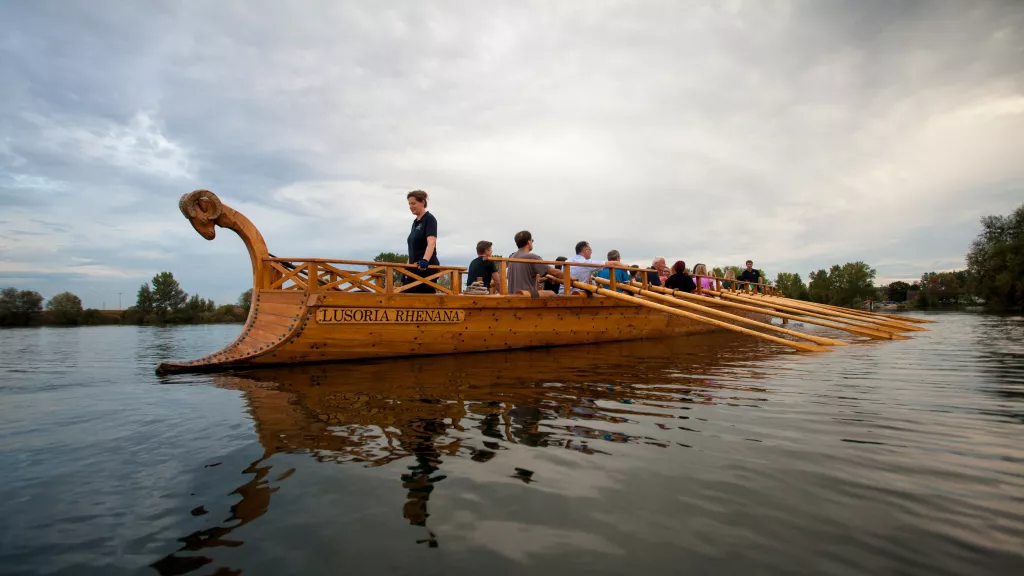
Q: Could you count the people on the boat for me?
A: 14